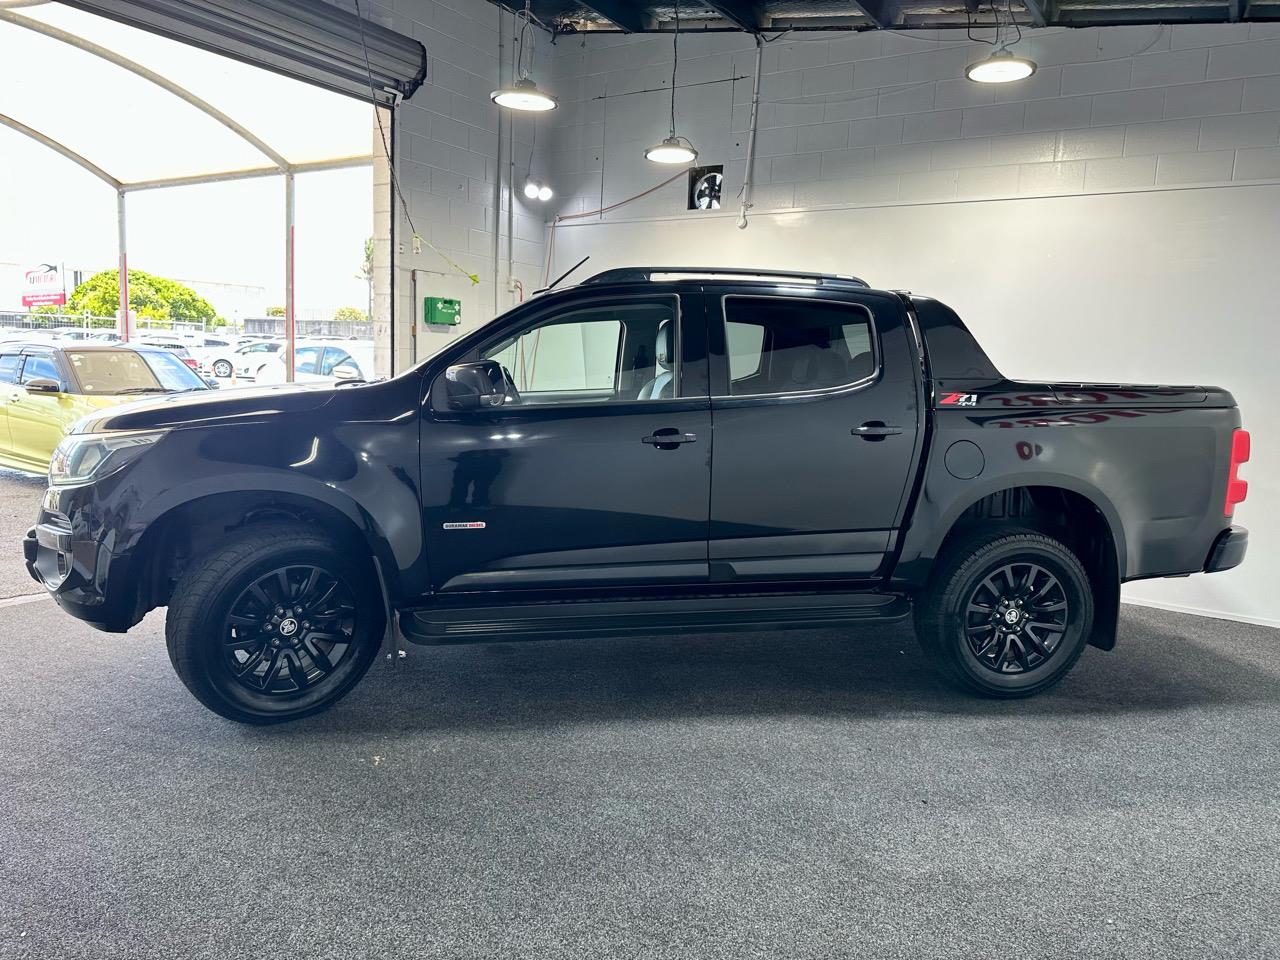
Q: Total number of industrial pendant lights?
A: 3